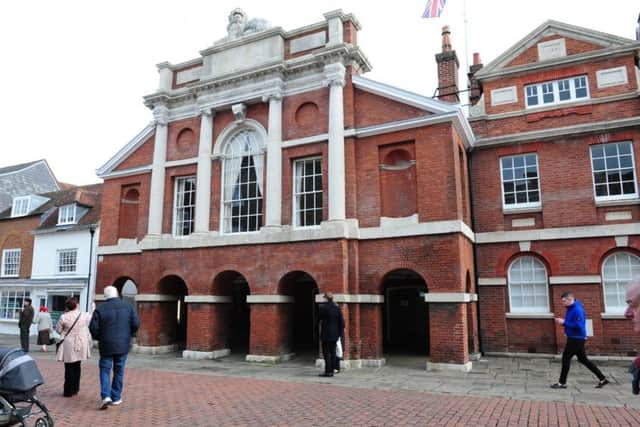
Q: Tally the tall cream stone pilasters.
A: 4